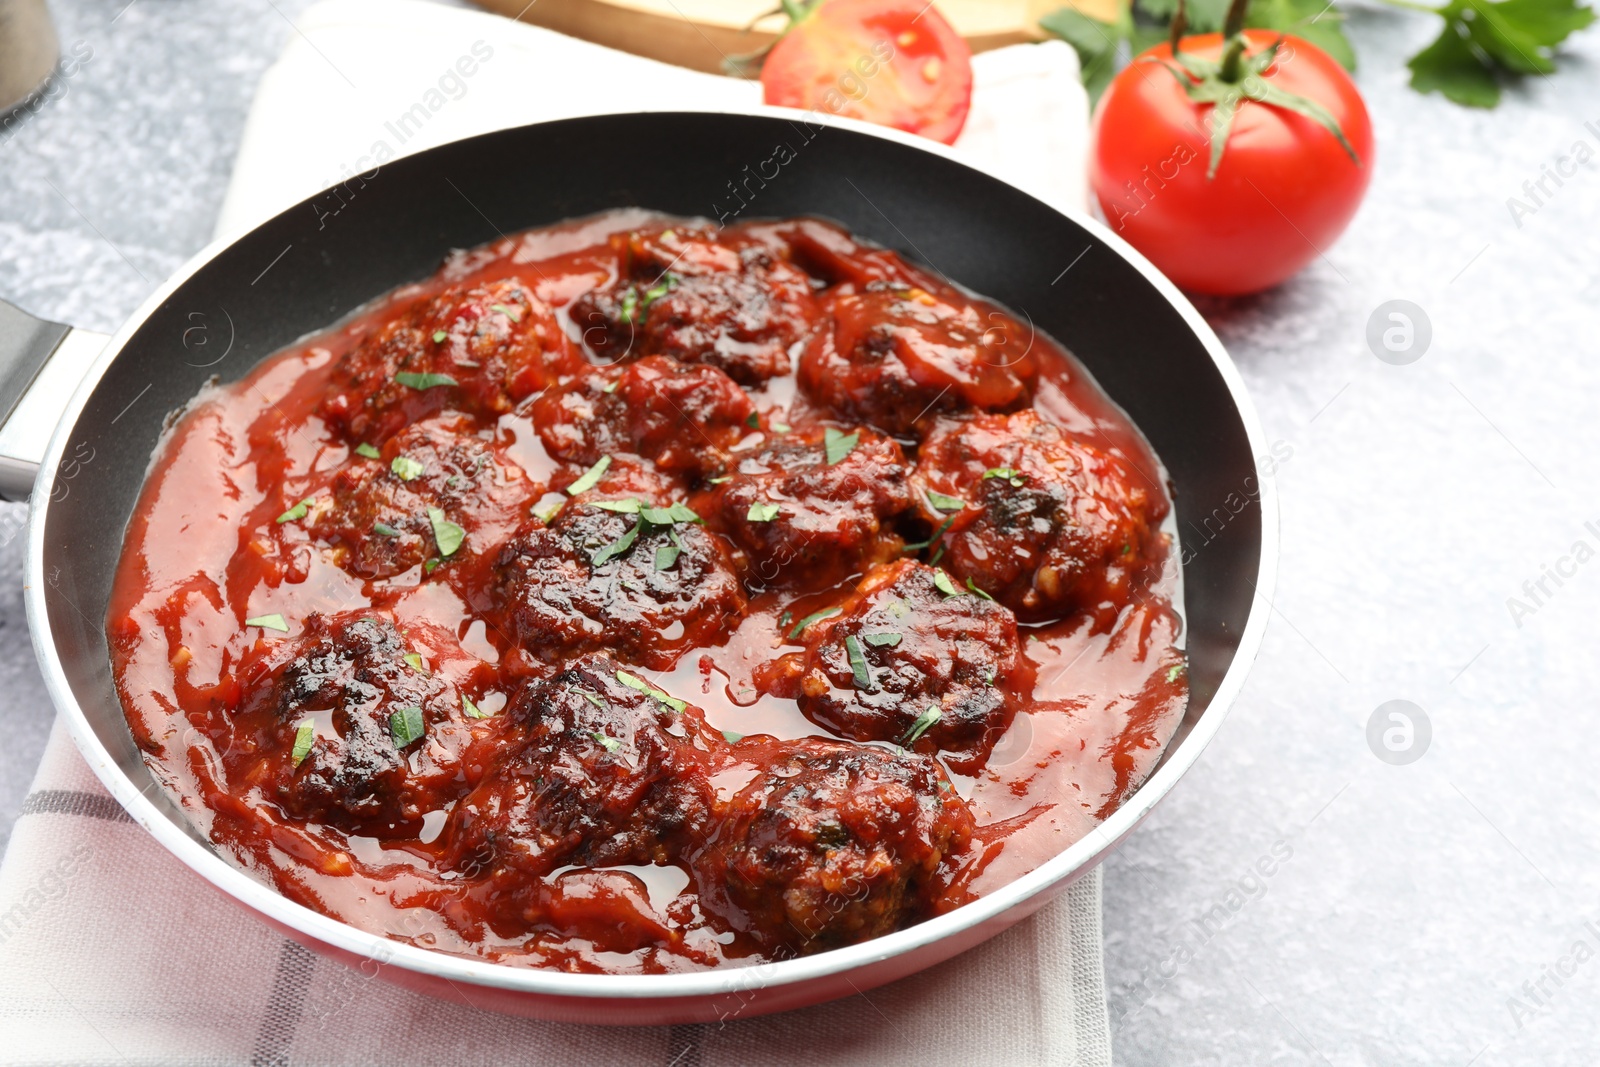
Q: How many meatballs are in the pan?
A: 12